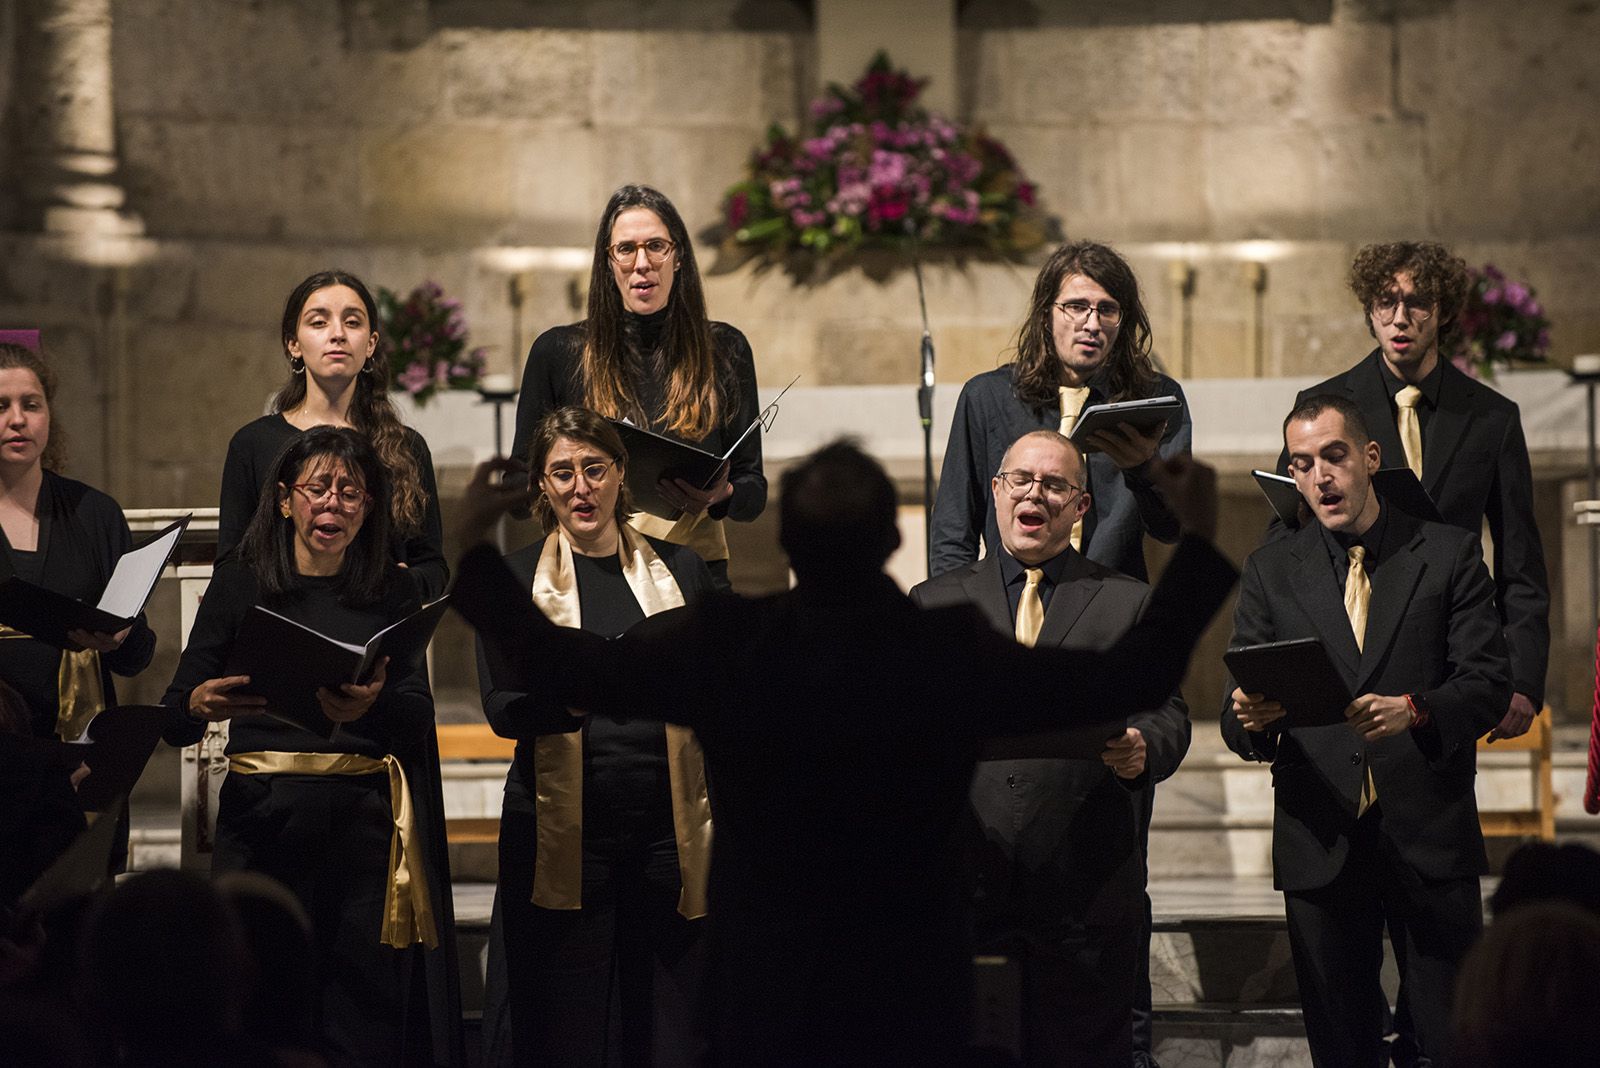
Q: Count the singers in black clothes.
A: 9